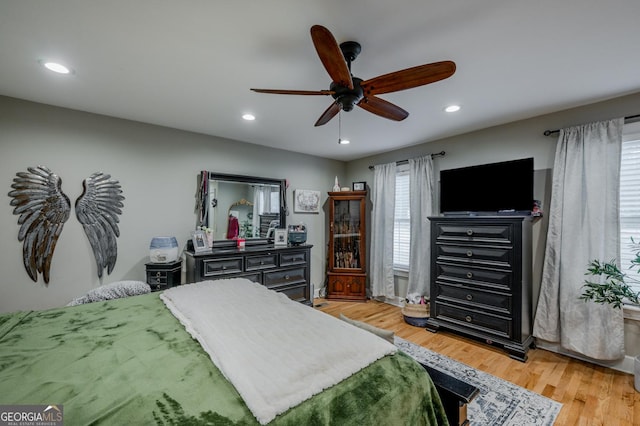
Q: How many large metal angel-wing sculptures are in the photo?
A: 2